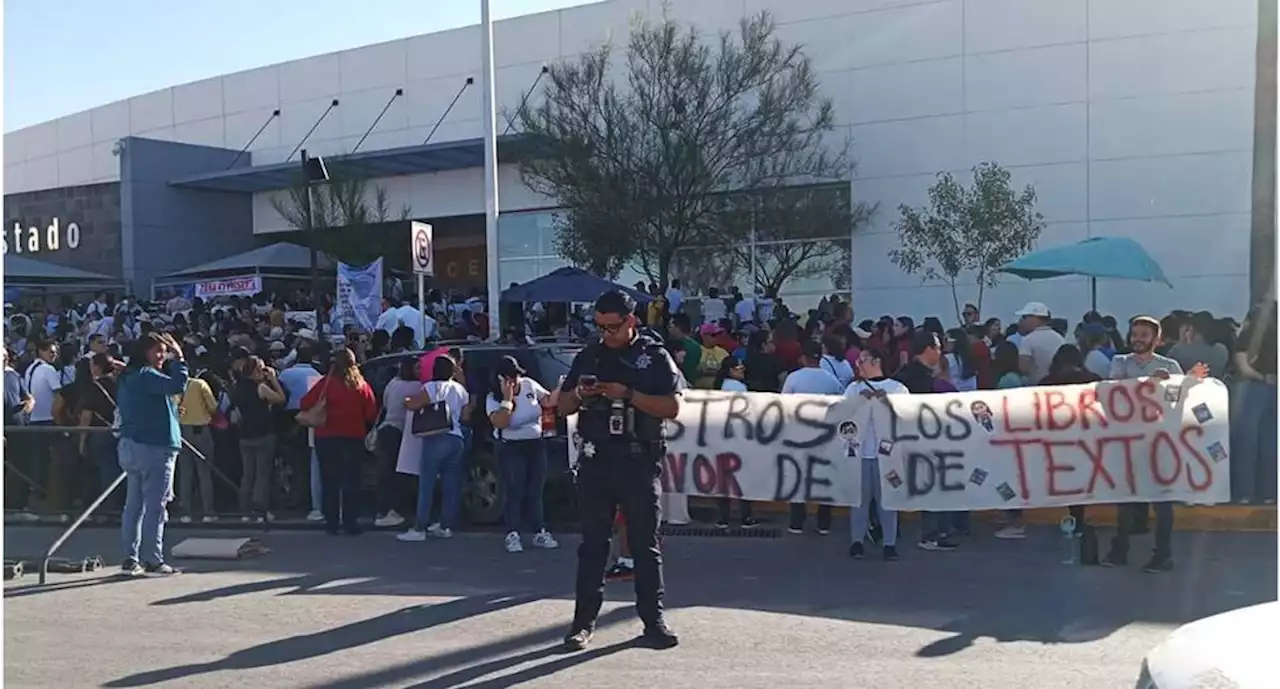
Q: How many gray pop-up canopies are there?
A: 2